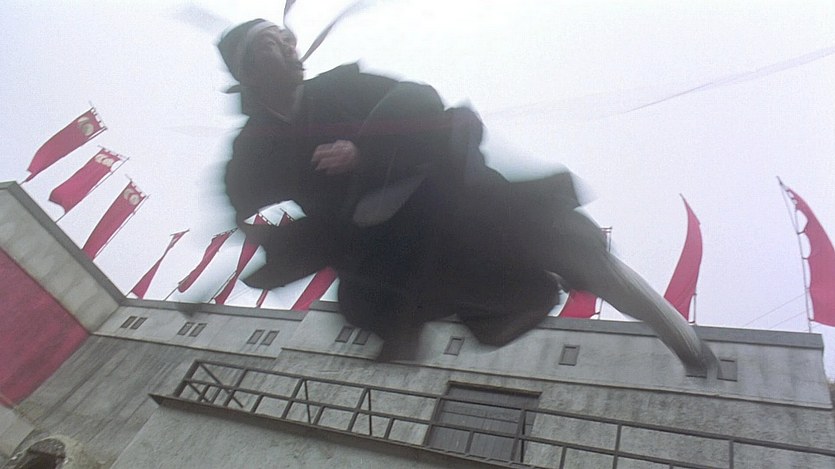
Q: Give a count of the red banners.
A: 11